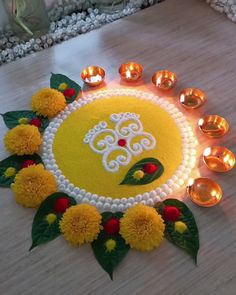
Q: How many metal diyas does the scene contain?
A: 7